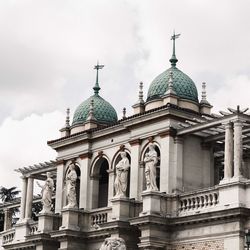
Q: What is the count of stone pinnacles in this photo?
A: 6